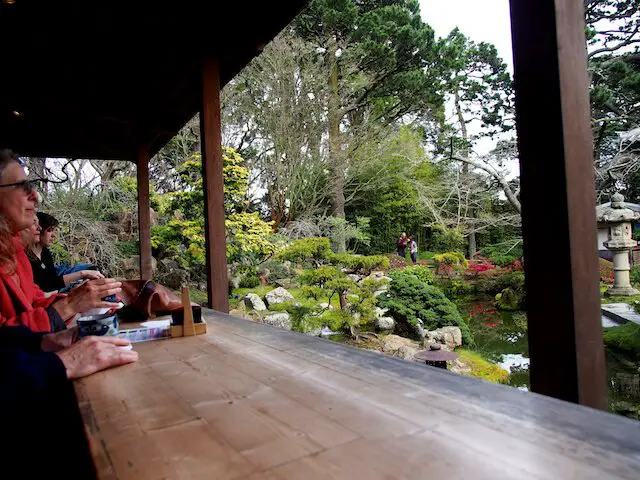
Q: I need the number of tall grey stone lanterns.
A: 1